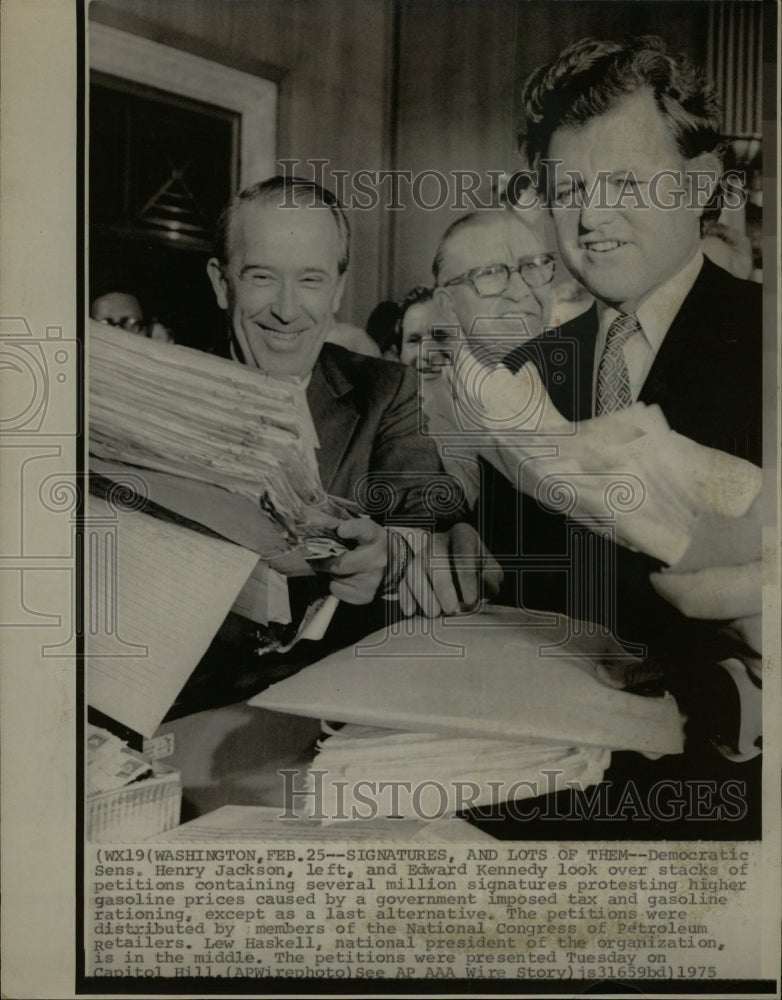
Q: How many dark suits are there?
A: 2